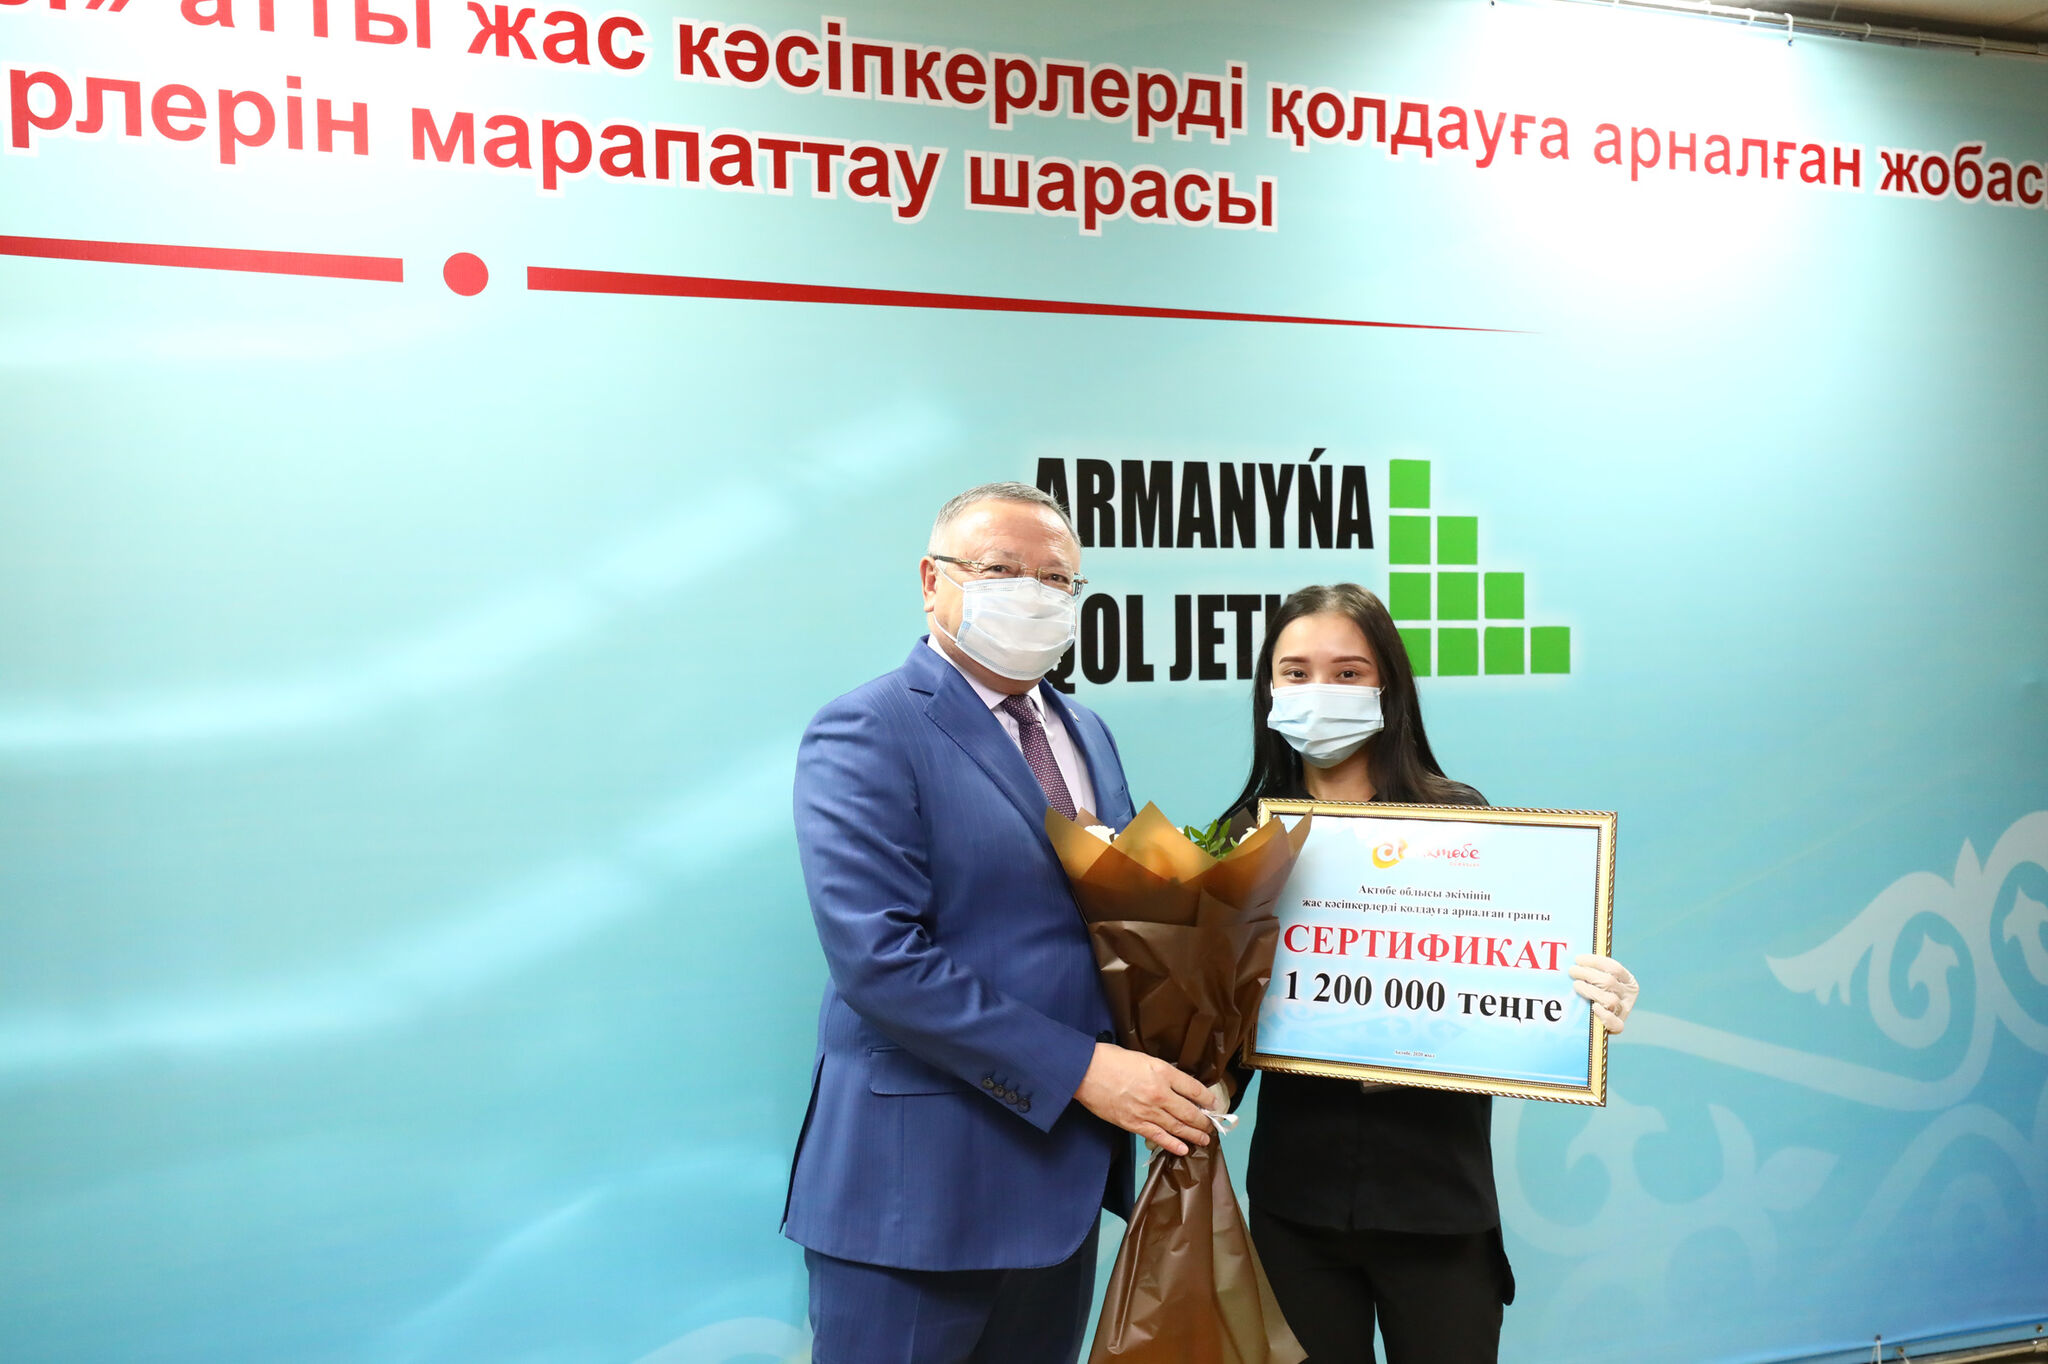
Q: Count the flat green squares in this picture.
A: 10